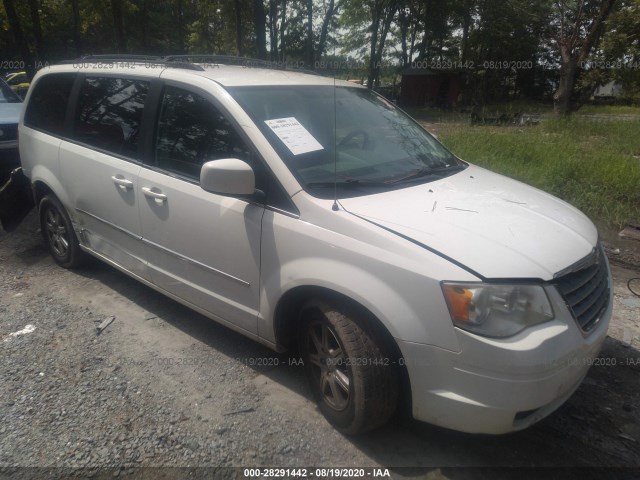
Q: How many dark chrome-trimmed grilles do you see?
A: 1